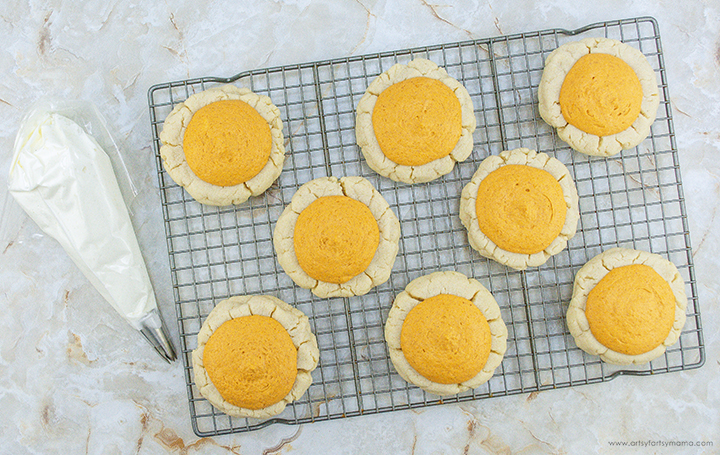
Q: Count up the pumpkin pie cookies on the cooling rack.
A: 8